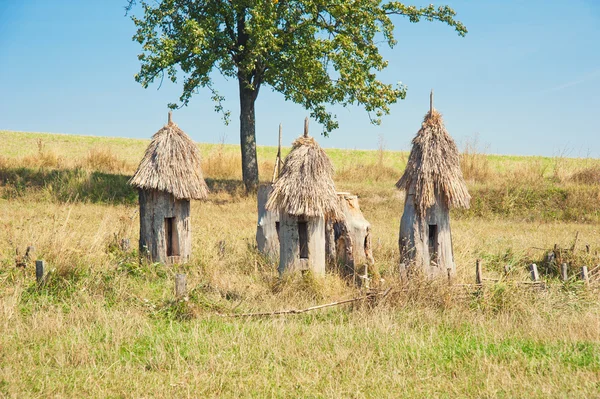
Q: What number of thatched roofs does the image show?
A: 3